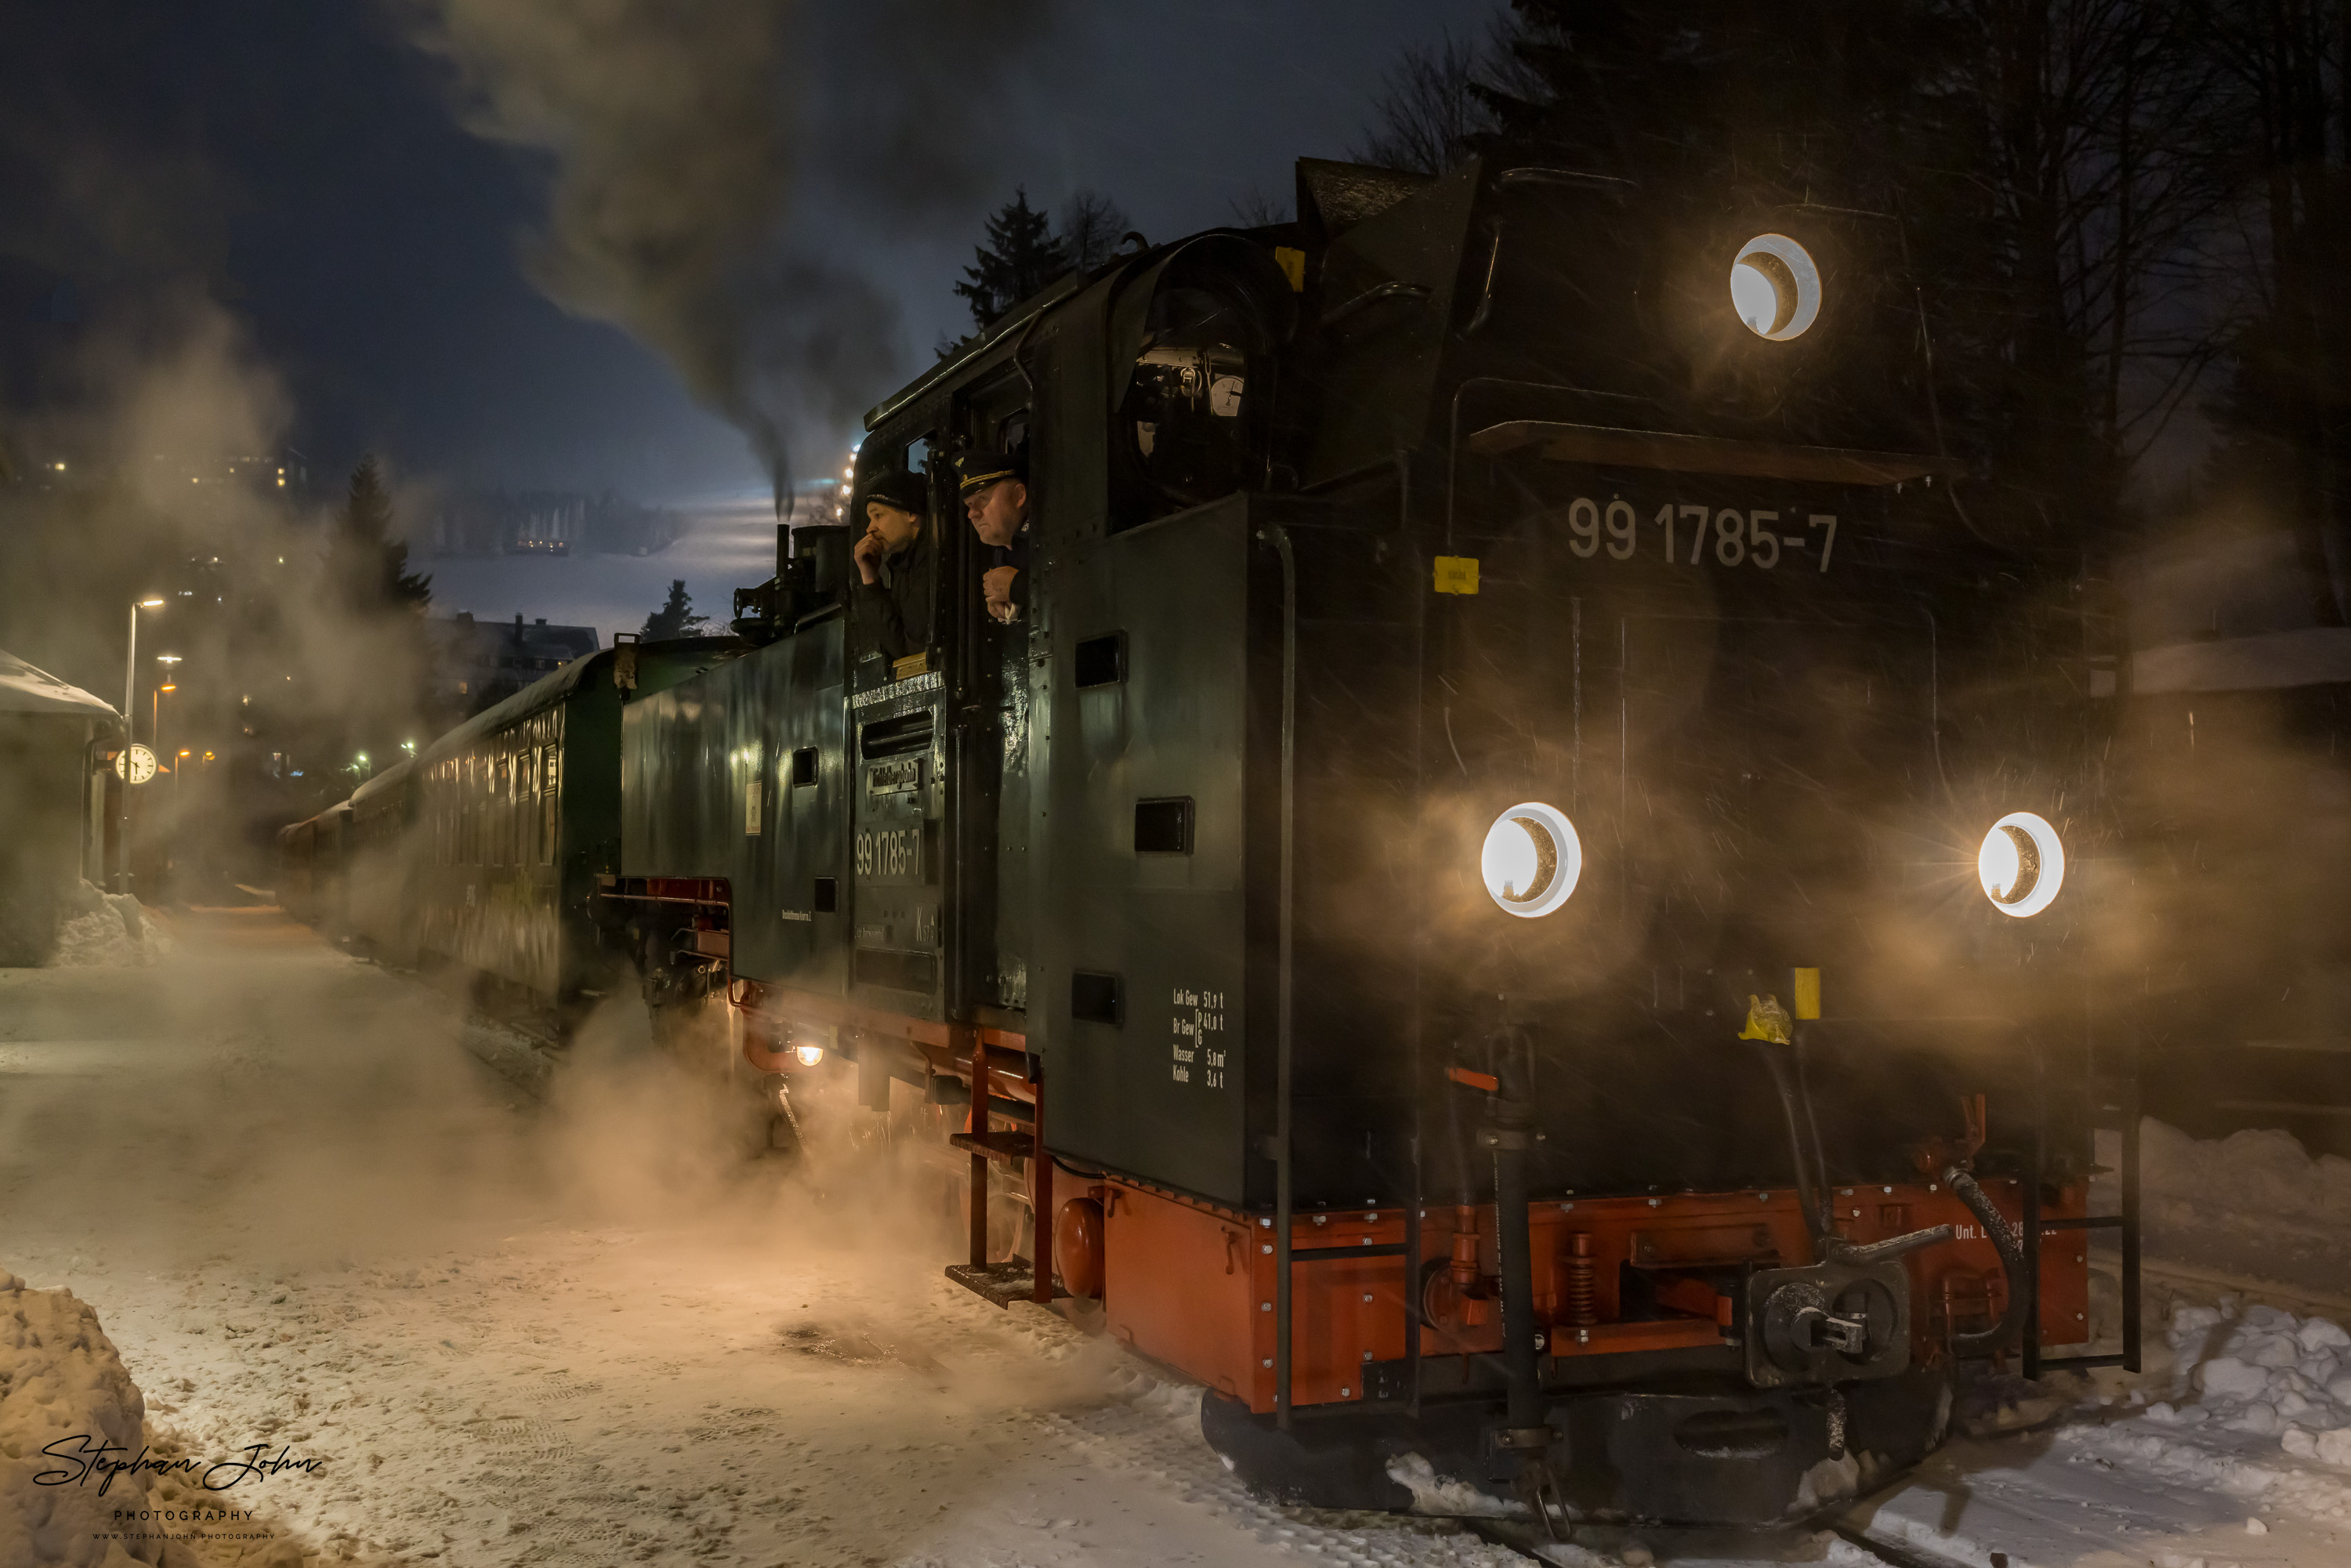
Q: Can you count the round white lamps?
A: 3